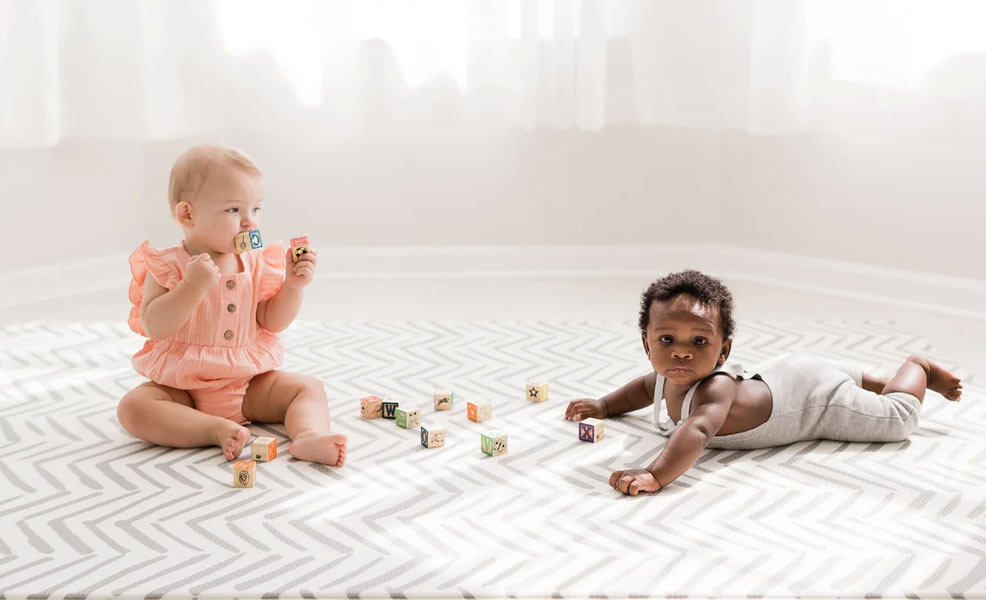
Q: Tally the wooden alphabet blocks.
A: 13